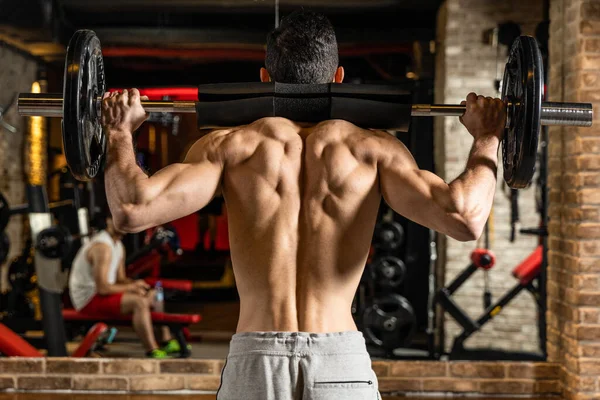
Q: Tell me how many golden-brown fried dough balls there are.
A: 0